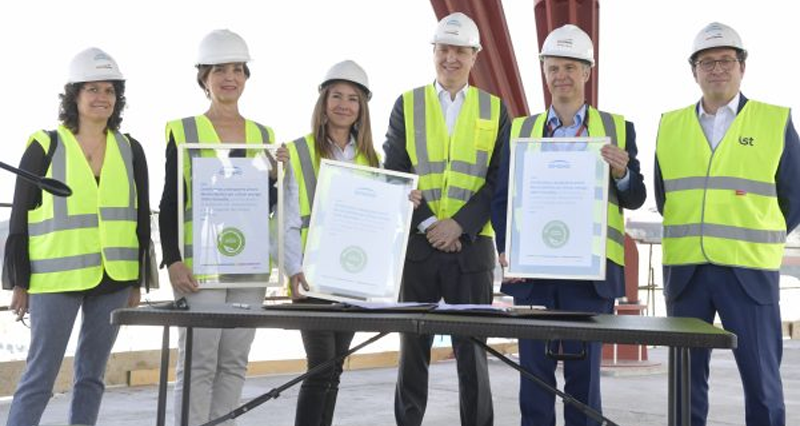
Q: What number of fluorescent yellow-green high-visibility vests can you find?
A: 6